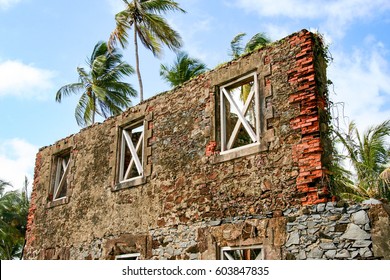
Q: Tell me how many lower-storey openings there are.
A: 2